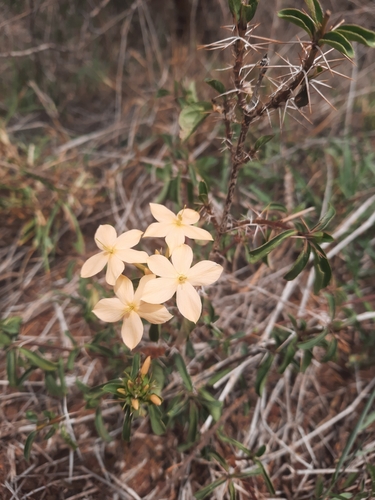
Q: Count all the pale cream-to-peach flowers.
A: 4